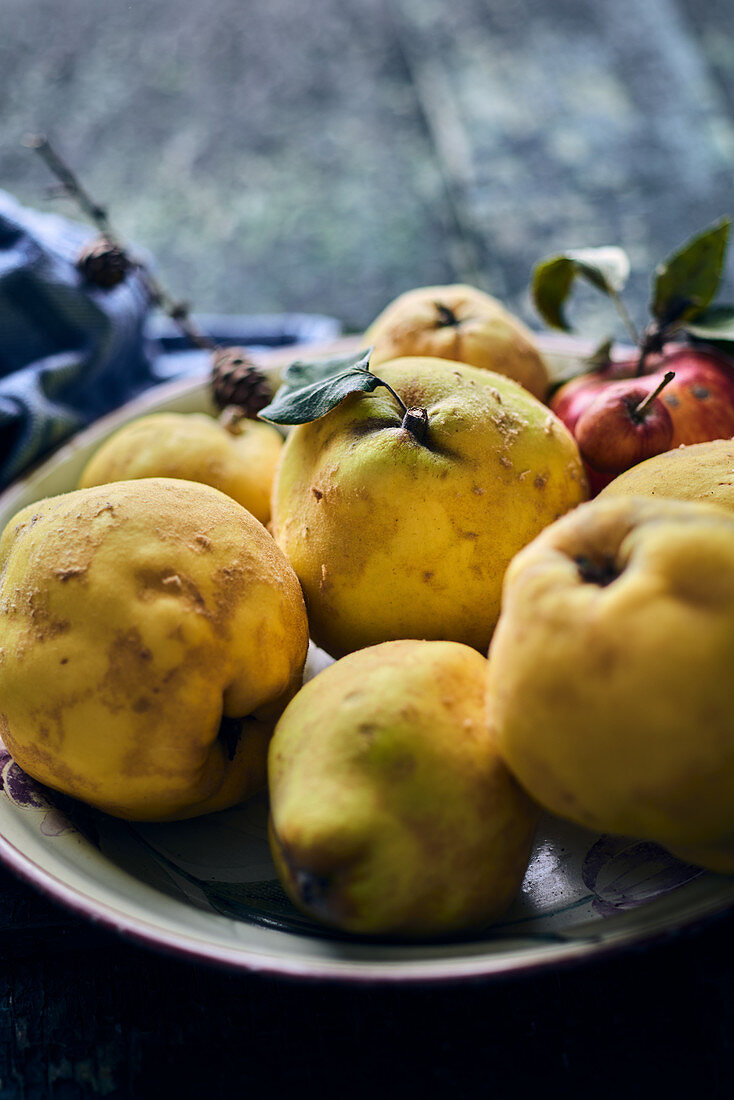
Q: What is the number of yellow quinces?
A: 7